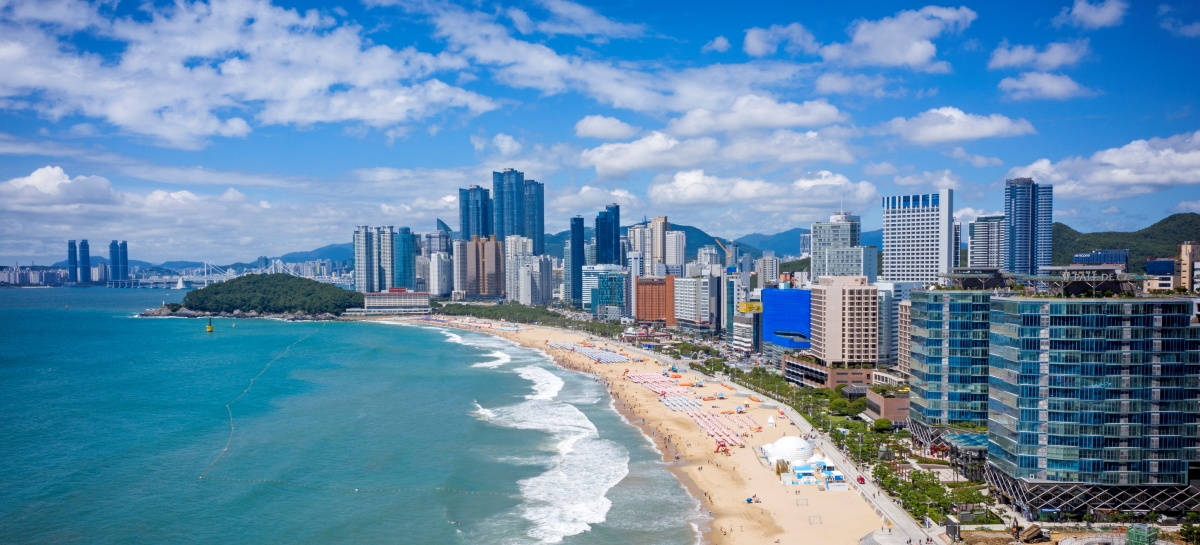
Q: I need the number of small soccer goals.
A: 2